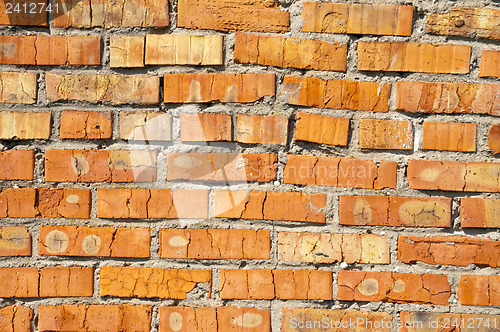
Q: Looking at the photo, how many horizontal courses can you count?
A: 9